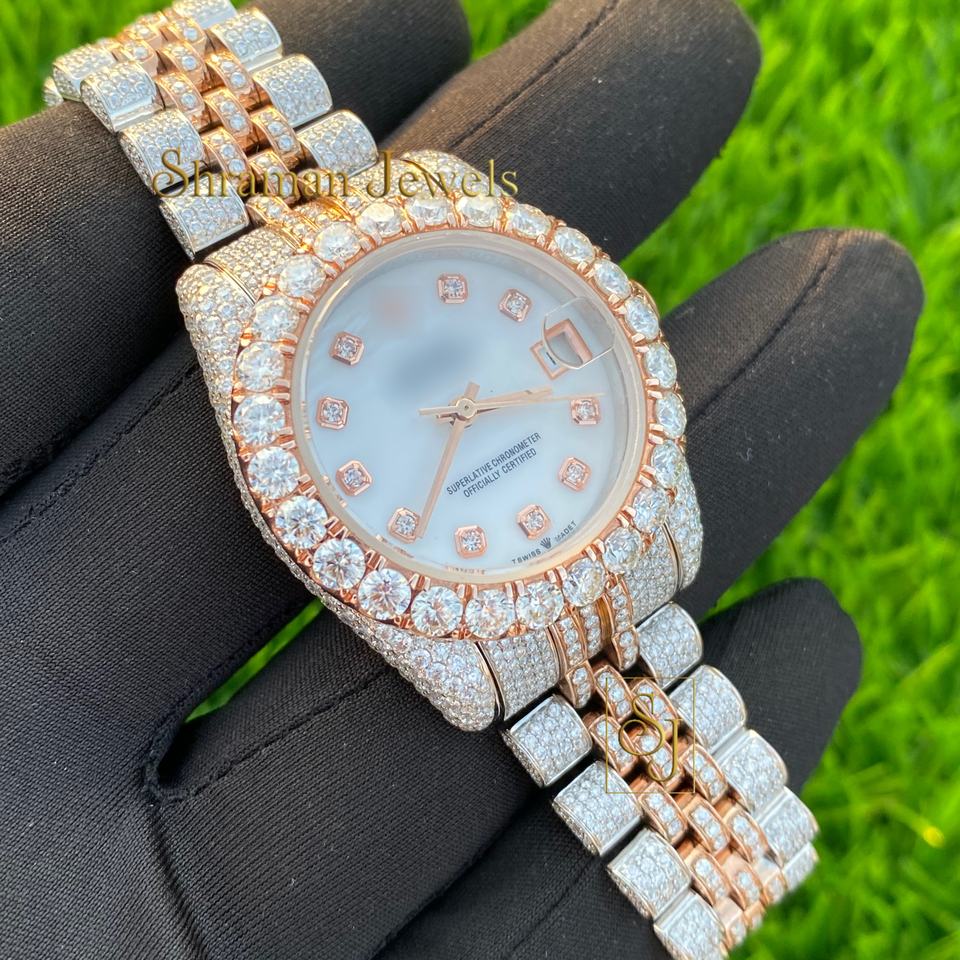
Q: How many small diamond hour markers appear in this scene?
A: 10